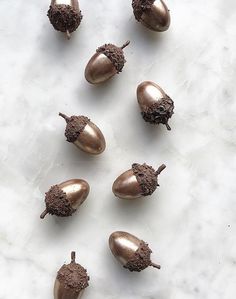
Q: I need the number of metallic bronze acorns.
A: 9